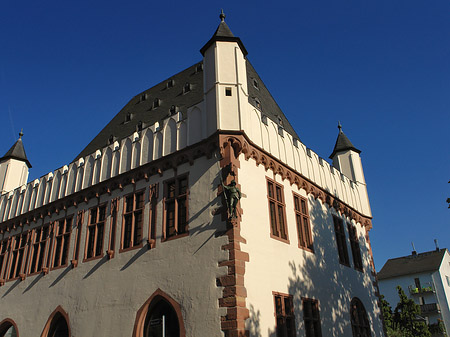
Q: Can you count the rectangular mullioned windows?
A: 13